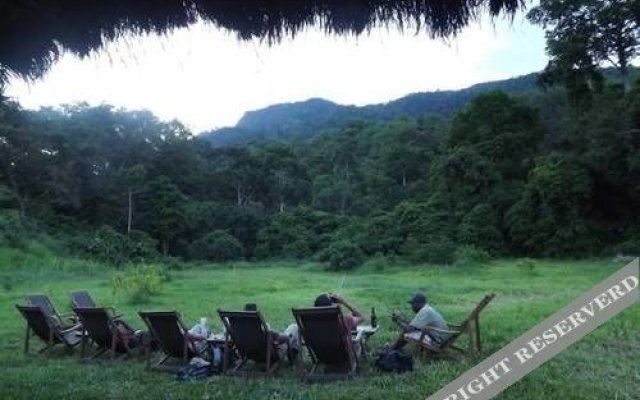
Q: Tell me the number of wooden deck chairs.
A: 8